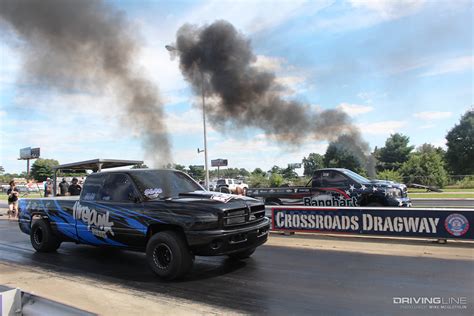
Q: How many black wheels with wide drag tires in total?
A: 2